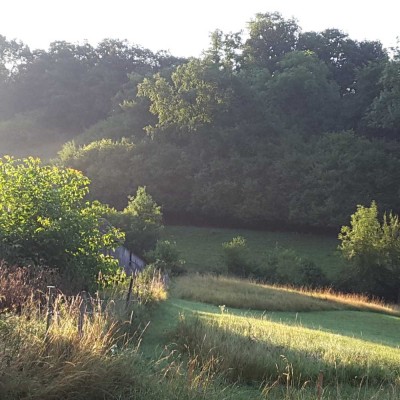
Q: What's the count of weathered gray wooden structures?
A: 1